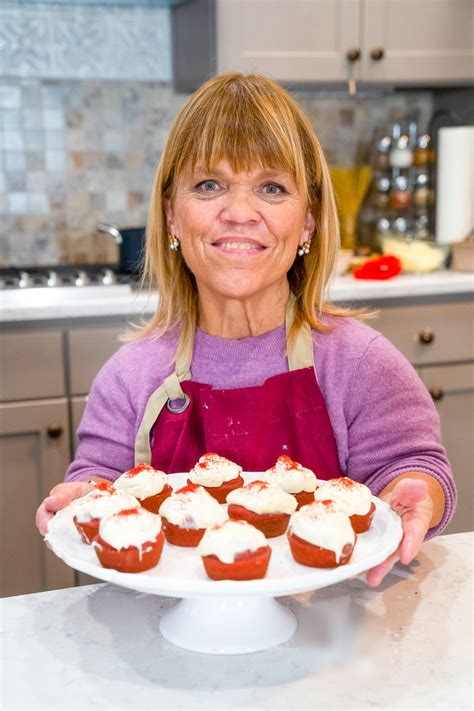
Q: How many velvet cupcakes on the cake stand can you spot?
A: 10